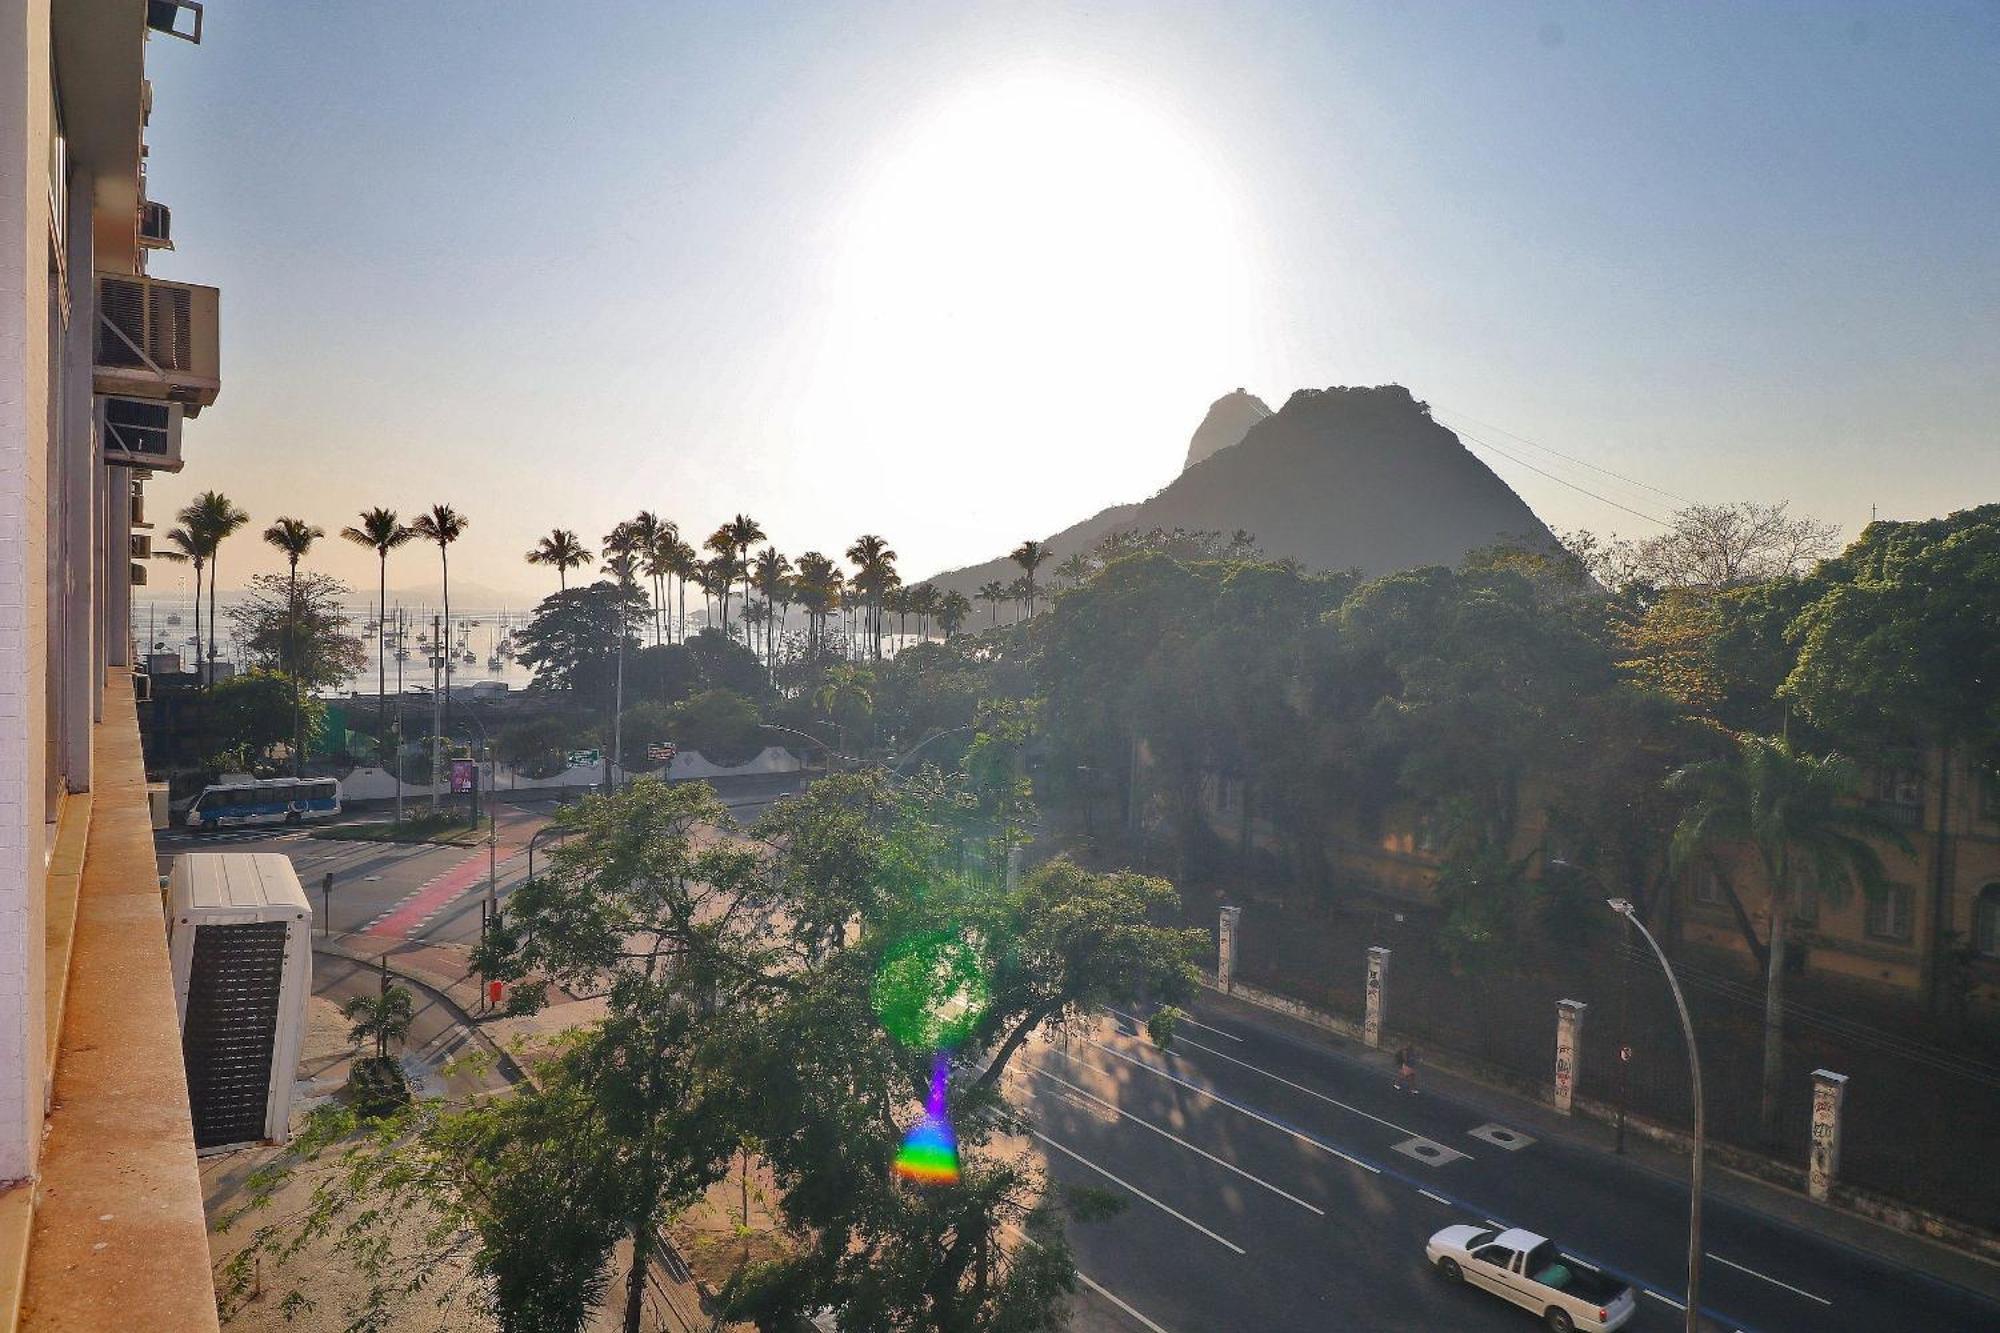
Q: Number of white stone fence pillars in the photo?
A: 4